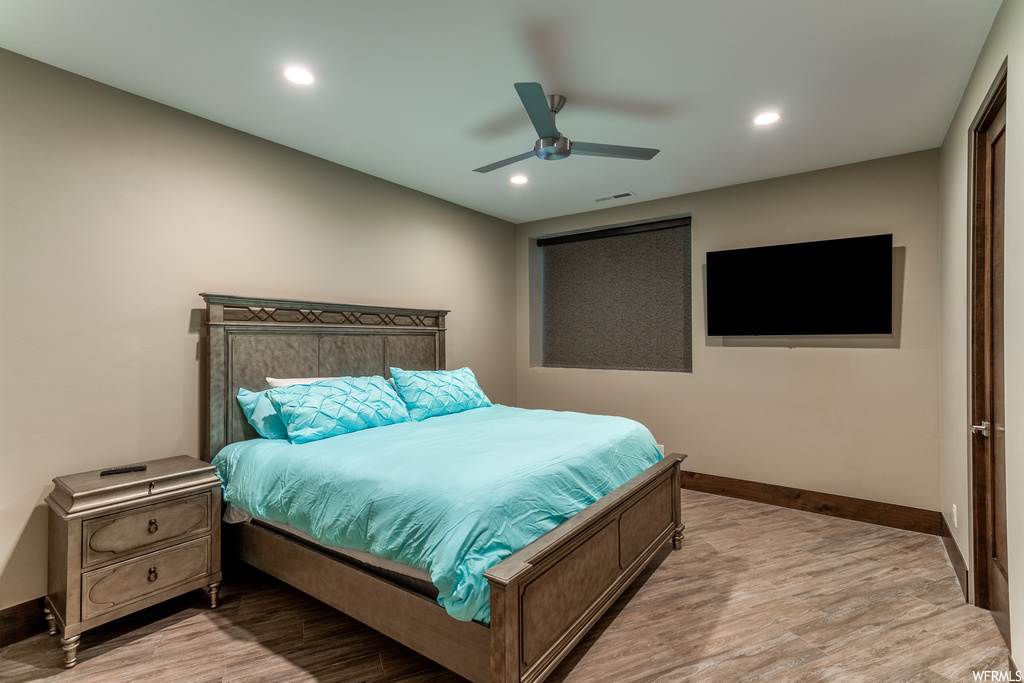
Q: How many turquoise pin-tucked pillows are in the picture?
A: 2